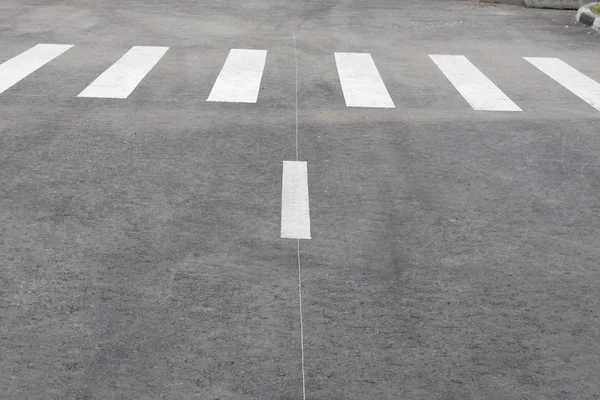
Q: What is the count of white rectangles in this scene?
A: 7